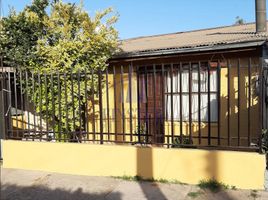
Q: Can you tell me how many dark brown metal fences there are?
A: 1